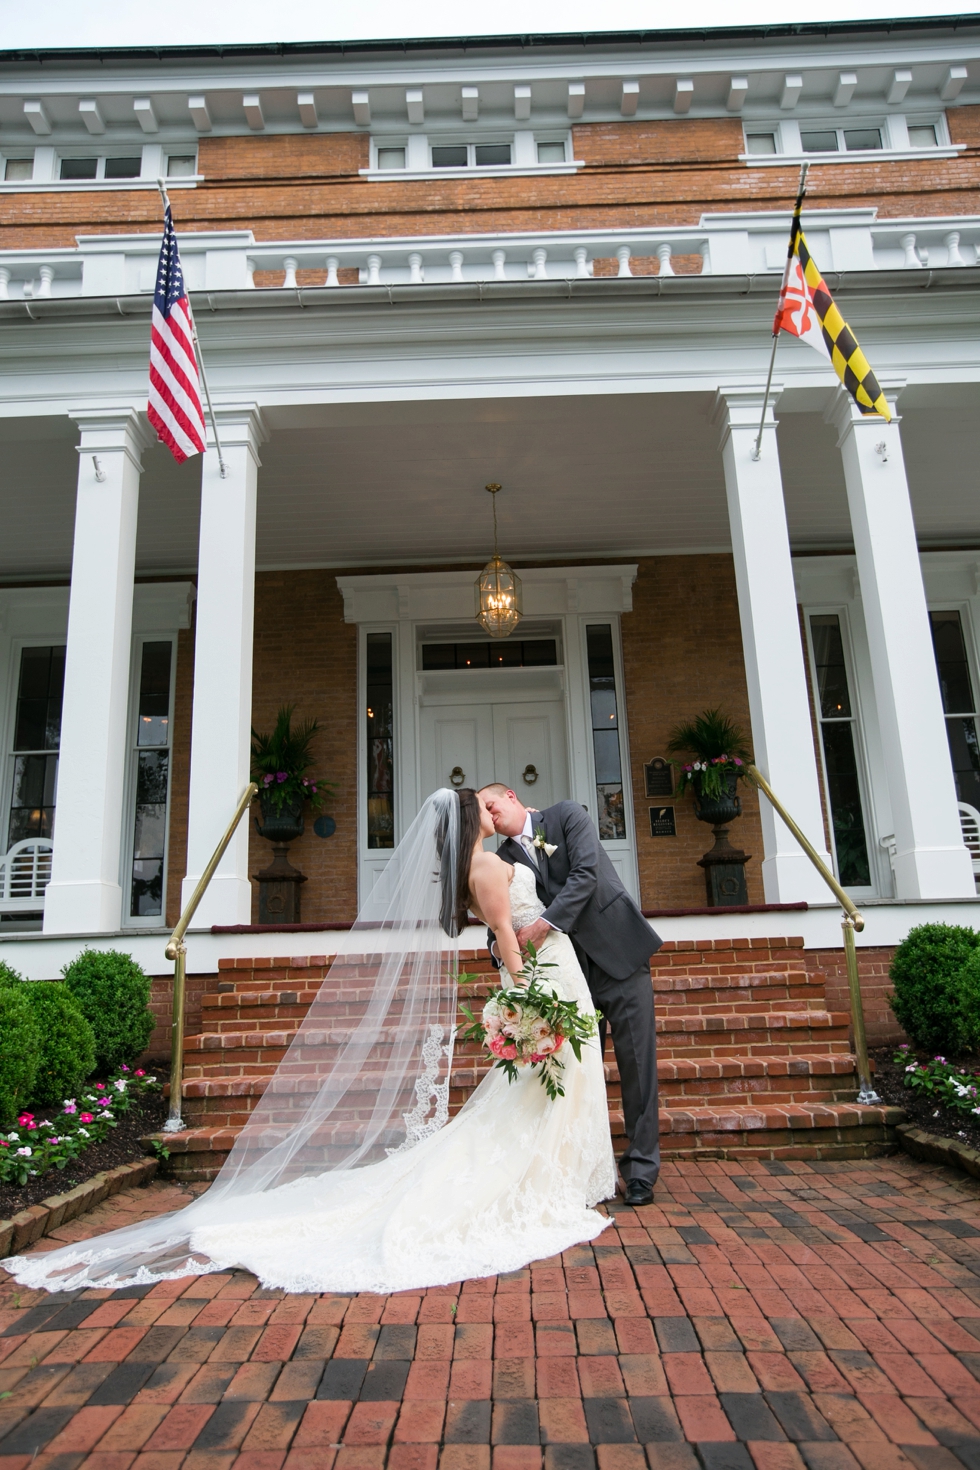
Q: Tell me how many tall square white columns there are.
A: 4